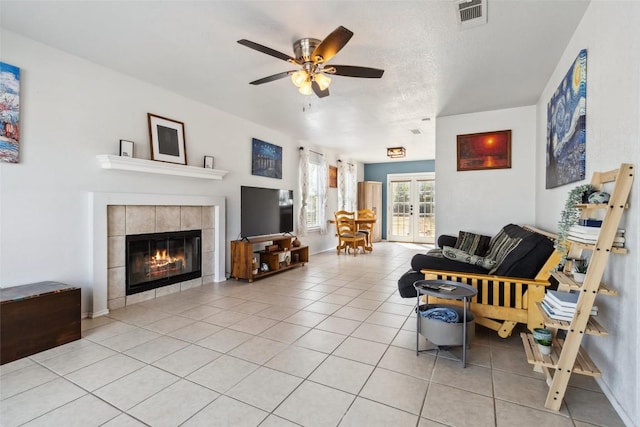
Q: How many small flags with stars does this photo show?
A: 0